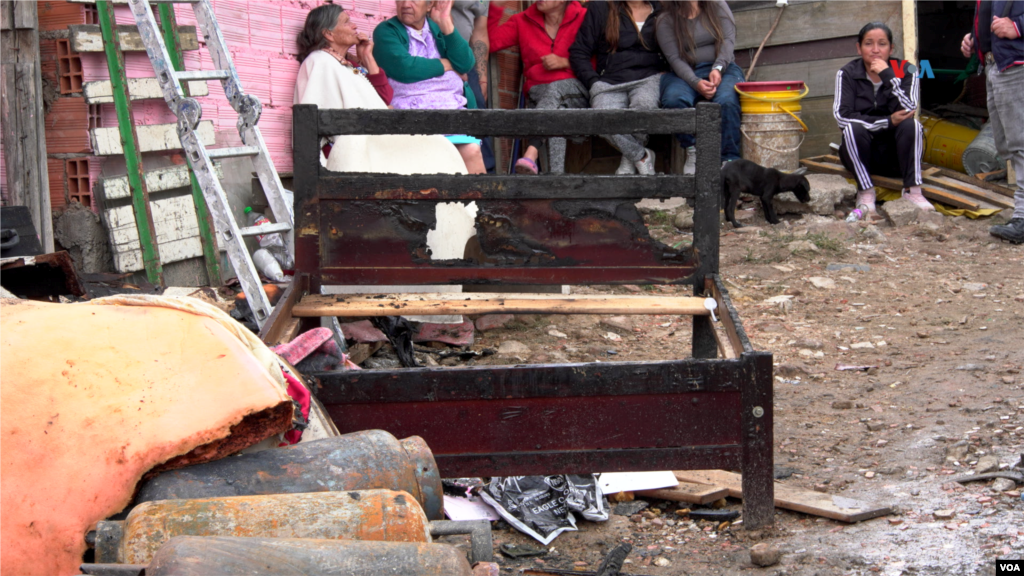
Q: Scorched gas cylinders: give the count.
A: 3